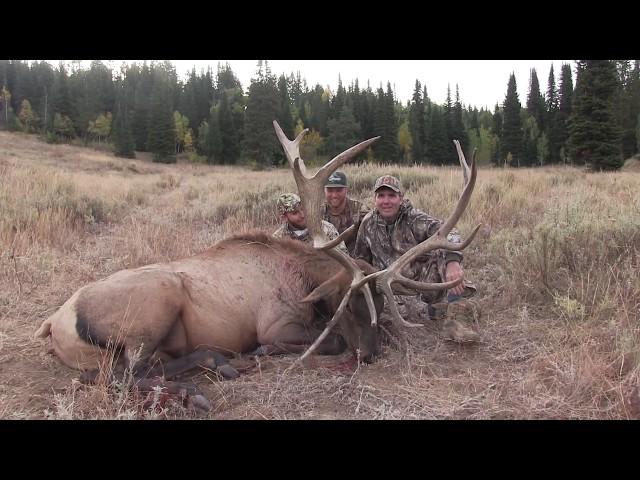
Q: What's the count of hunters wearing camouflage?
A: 3